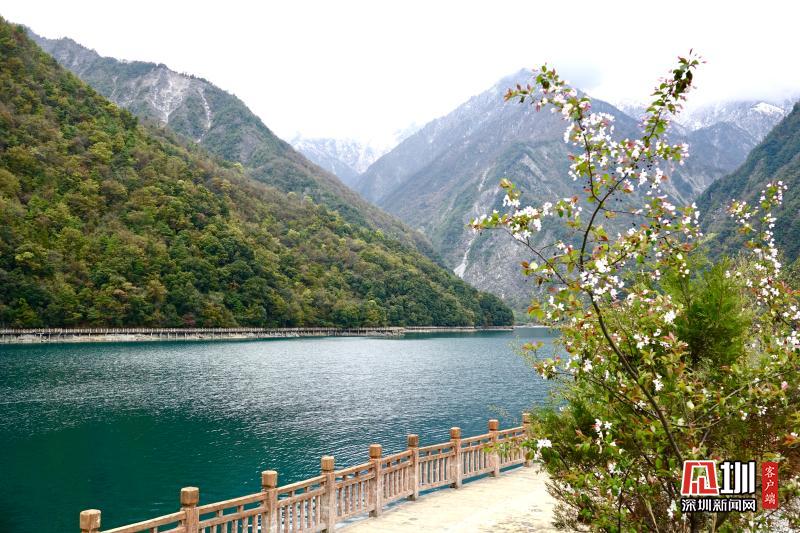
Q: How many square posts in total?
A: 9